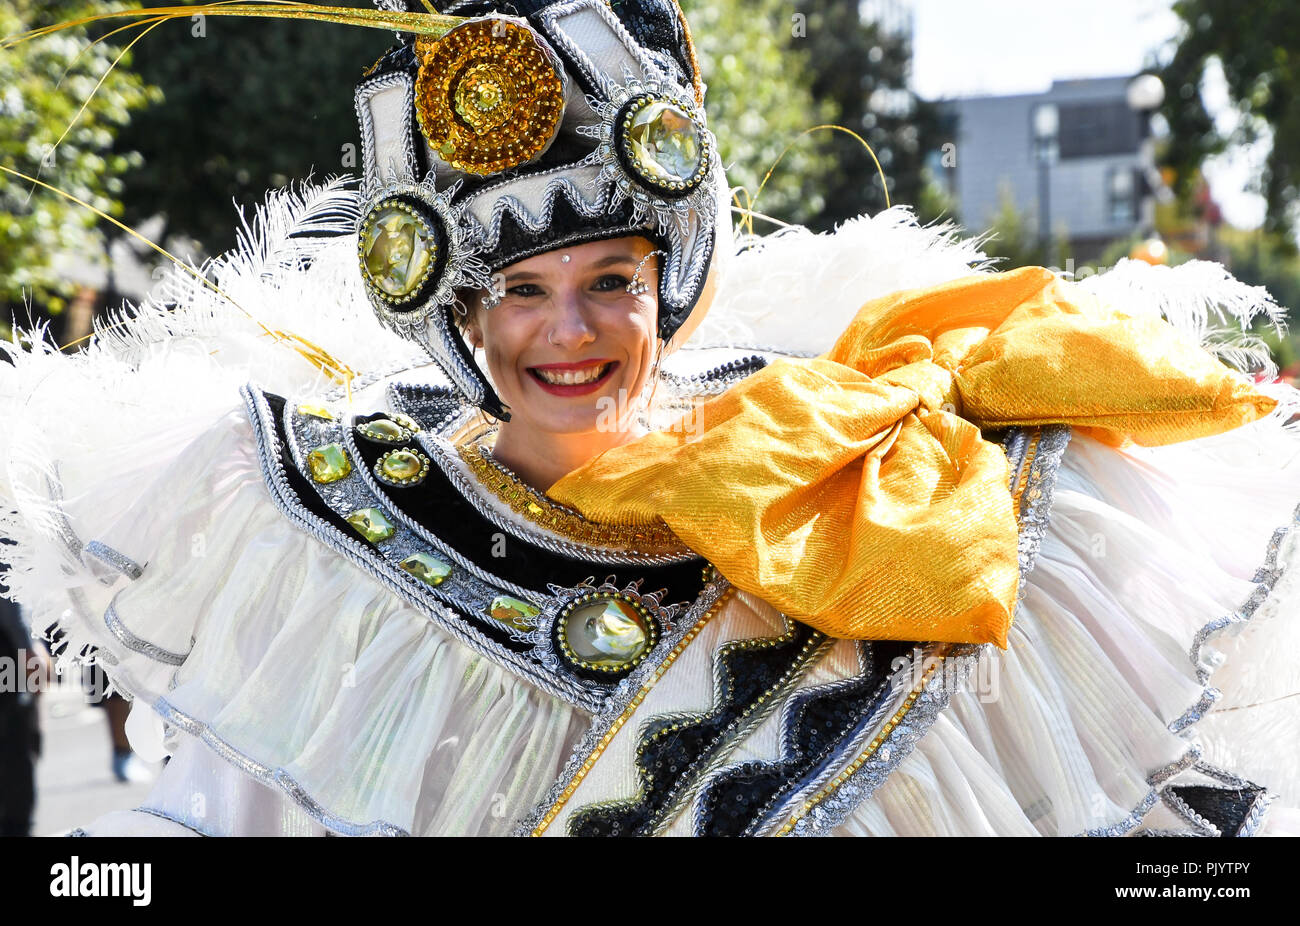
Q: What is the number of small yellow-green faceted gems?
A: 5